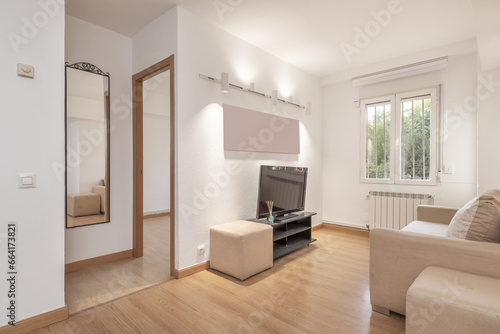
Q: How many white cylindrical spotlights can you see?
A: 5